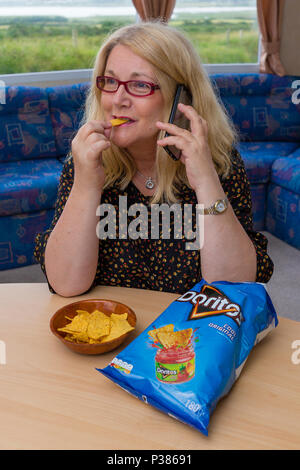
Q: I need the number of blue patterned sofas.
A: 1